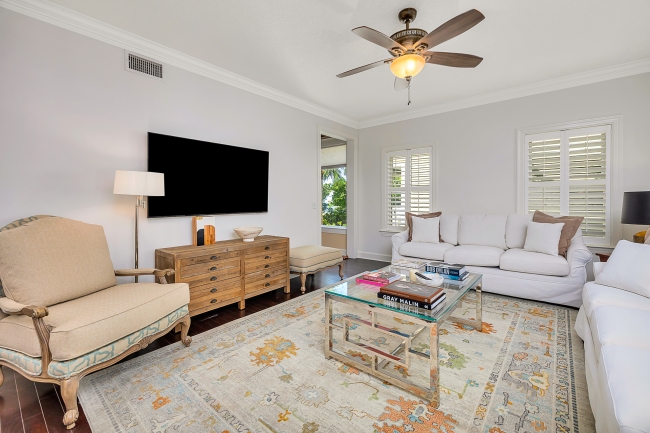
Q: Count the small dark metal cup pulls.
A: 10